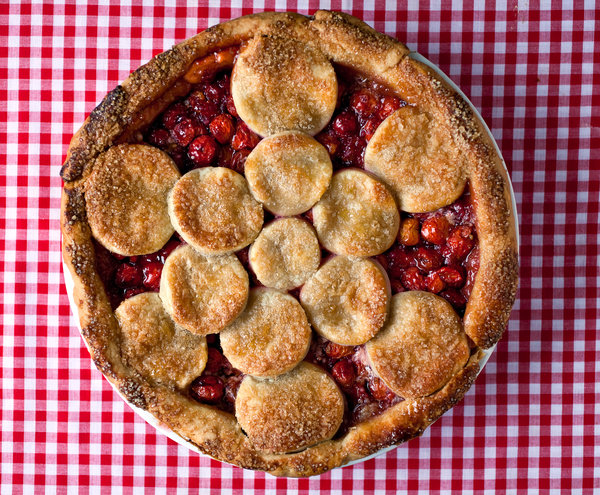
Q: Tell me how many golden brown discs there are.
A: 13